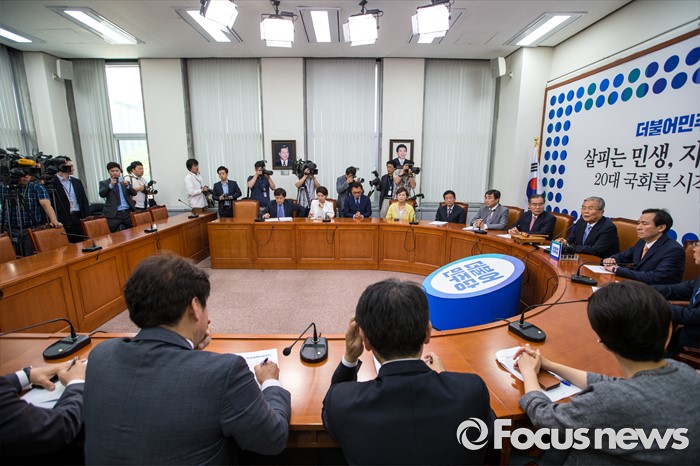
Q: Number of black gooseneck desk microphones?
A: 12